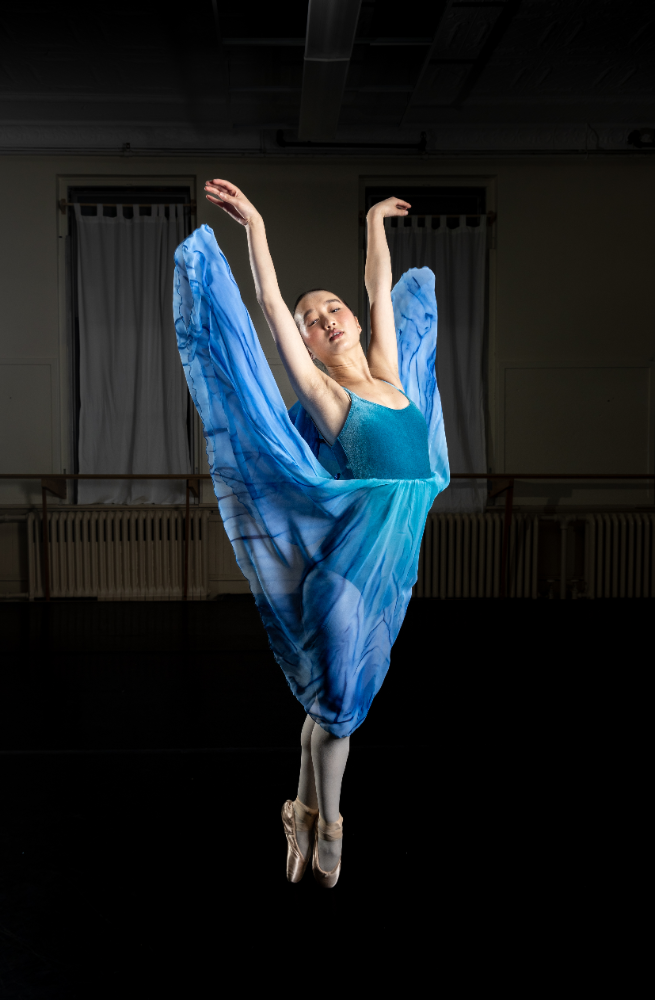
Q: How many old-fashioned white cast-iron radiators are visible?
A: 3